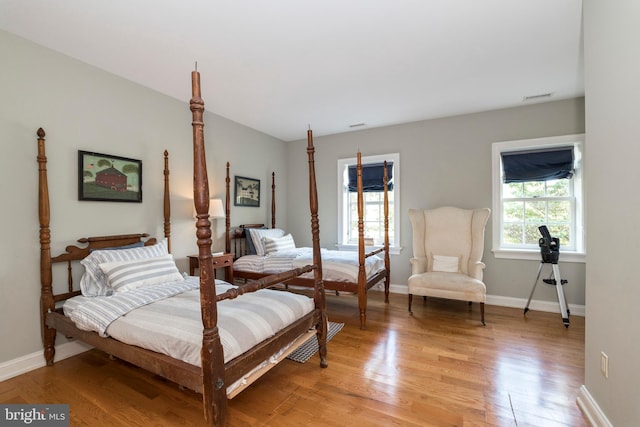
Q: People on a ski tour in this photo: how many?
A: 0